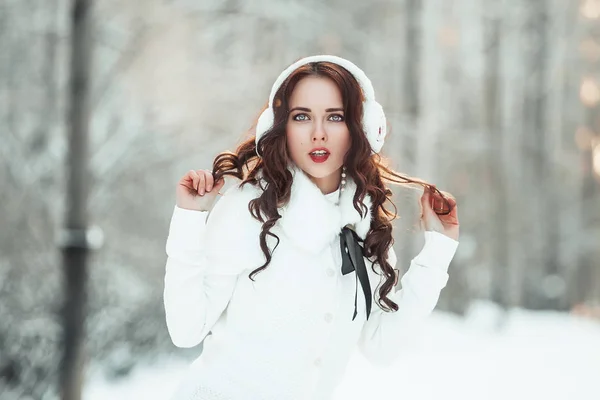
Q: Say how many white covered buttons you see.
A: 3